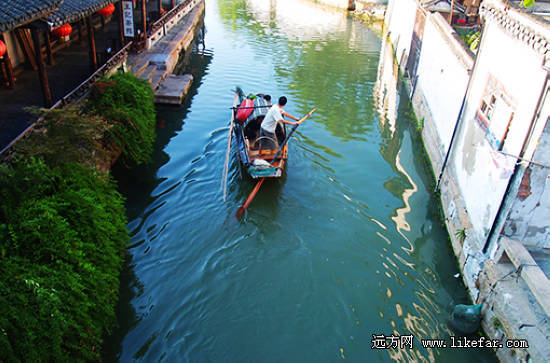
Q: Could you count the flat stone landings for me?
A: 1